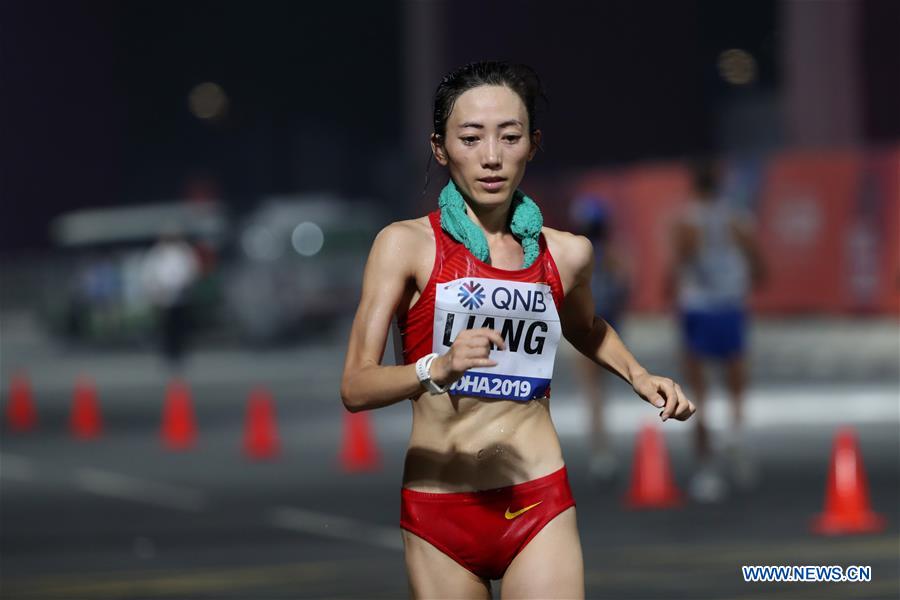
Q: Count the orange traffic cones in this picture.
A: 7